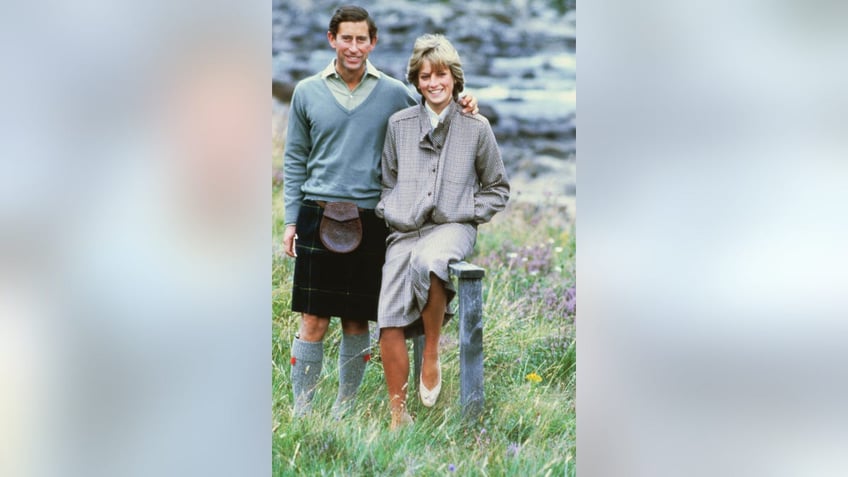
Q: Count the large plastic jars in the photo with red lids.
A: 0